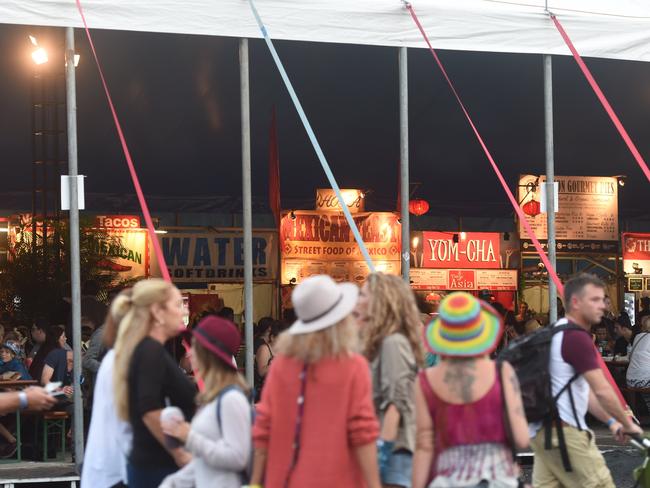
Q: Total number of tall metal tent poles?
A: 4